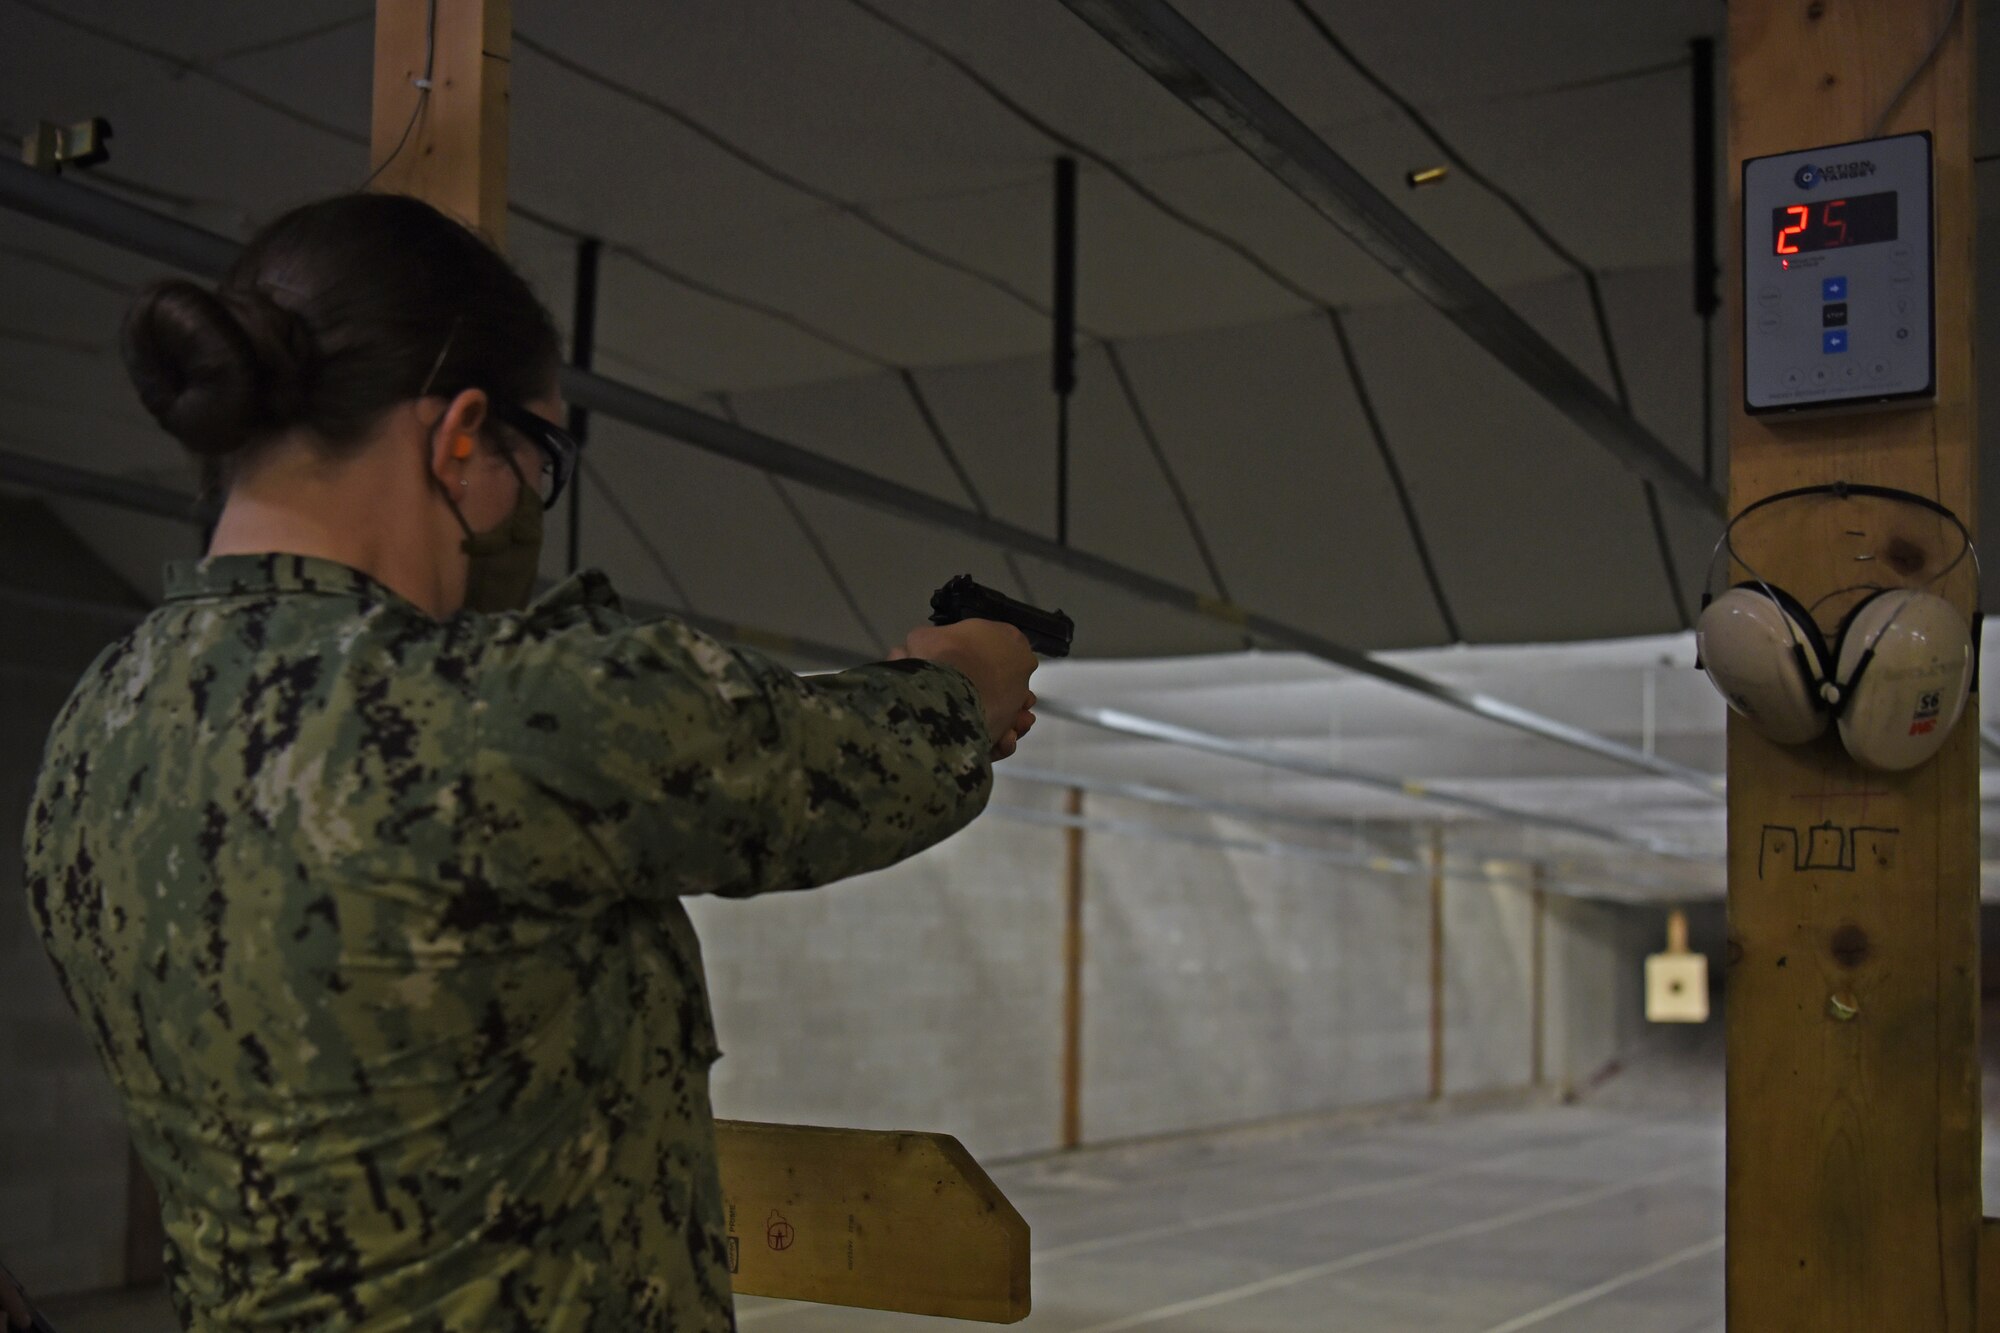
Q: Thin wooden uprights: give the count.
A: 3